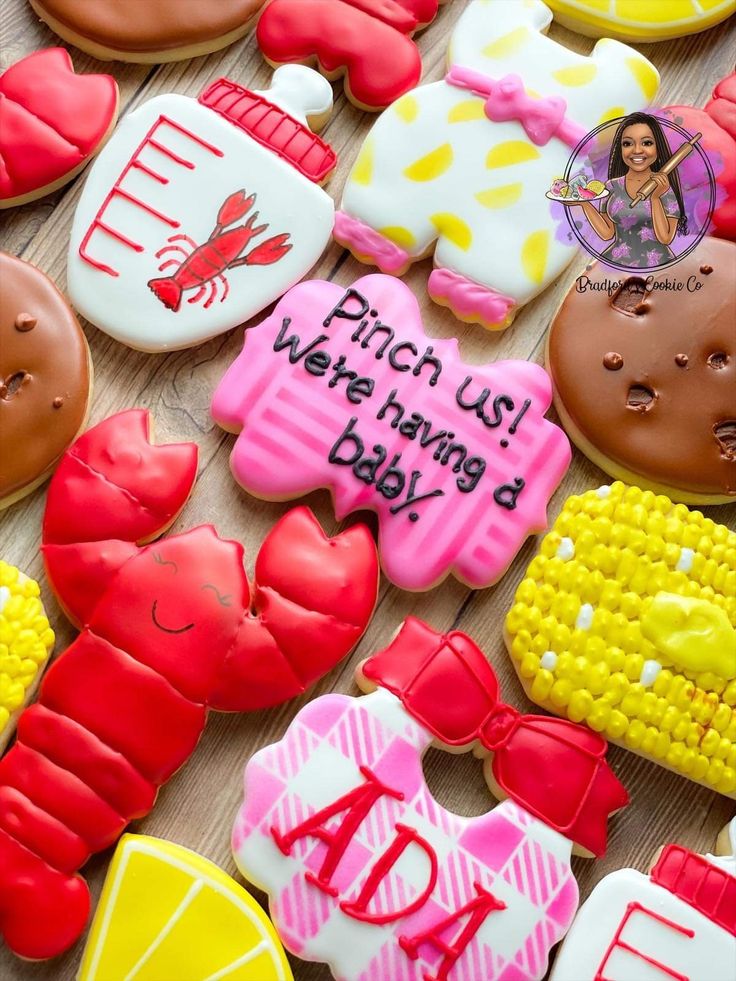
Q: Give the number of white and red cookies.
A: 2